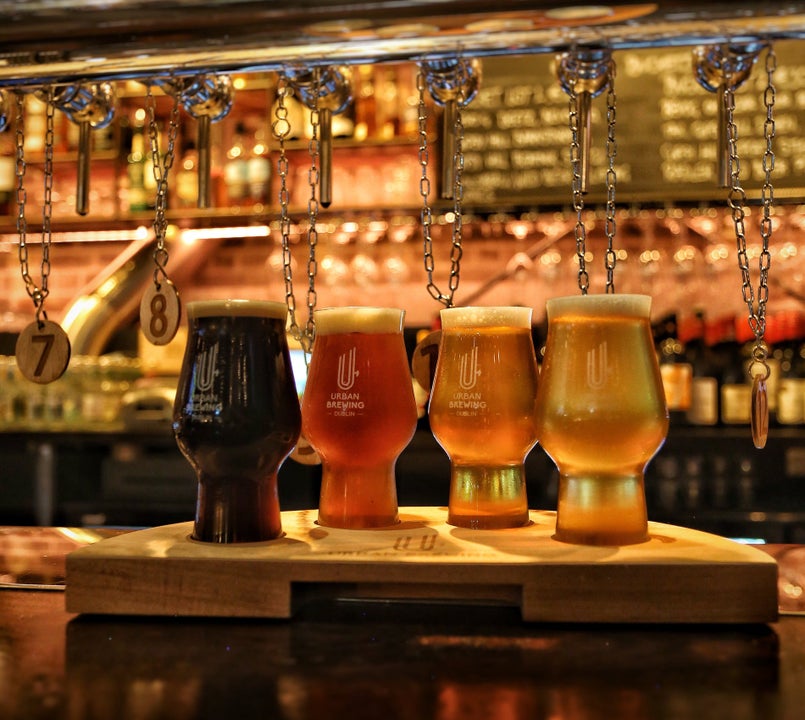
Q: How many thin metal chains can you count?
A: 6